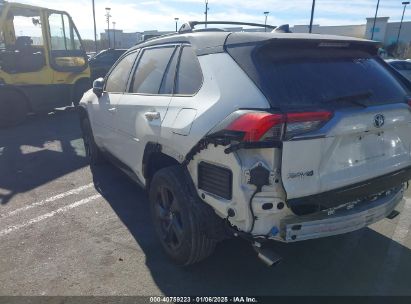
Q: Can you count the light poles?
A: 9